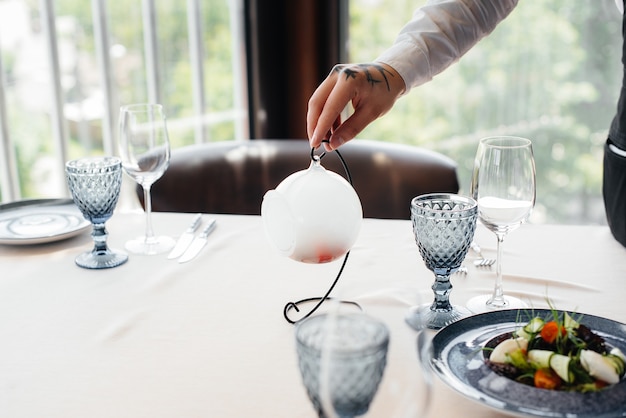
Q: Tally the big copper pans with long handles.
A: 0